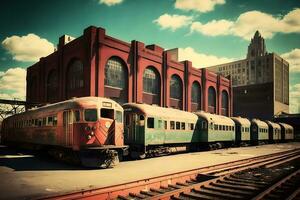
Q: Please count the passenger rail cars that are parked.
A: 7